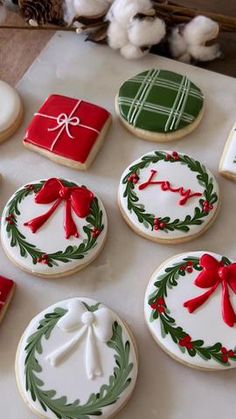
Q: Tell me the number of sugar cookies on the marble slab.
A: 9